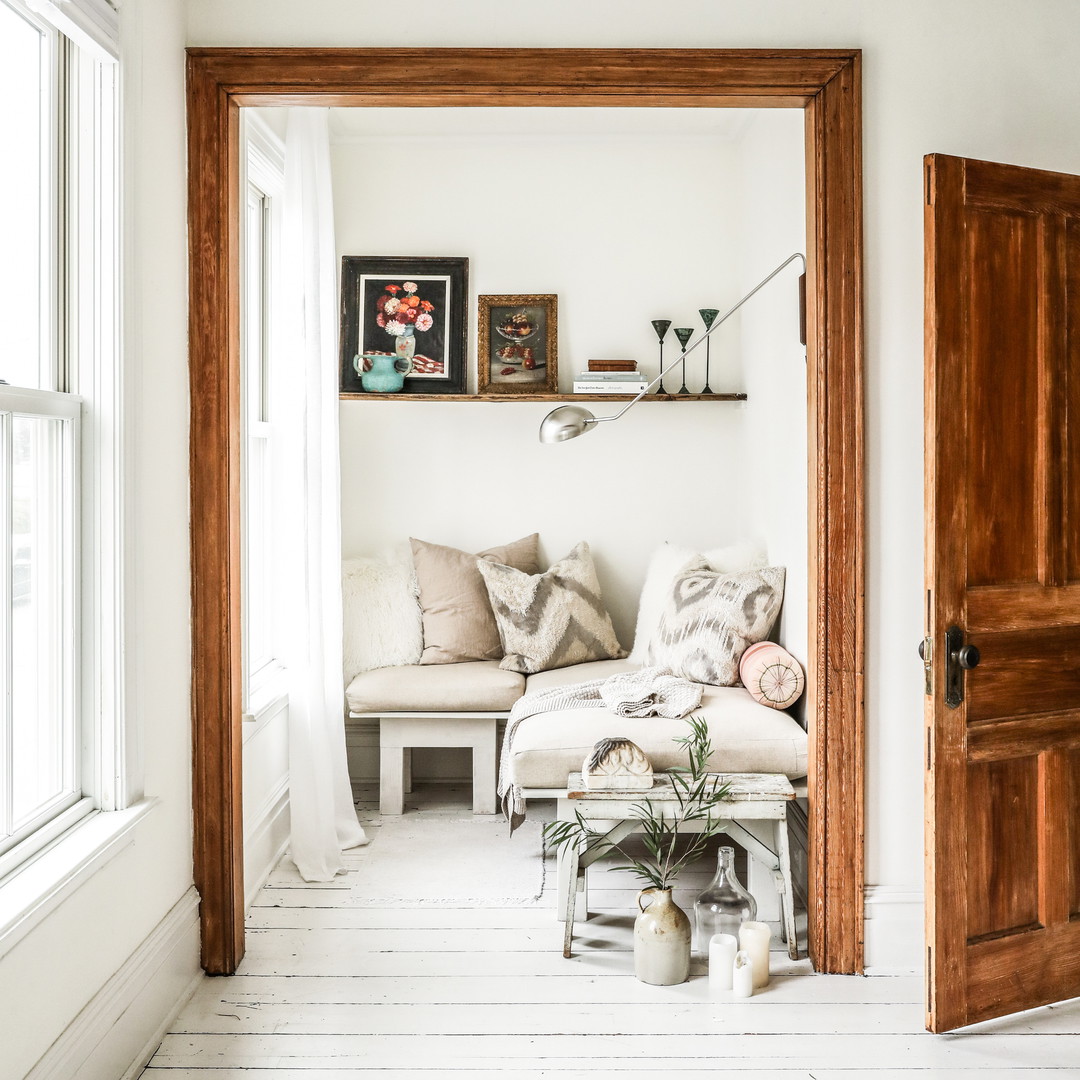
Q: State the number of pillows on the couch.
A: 6